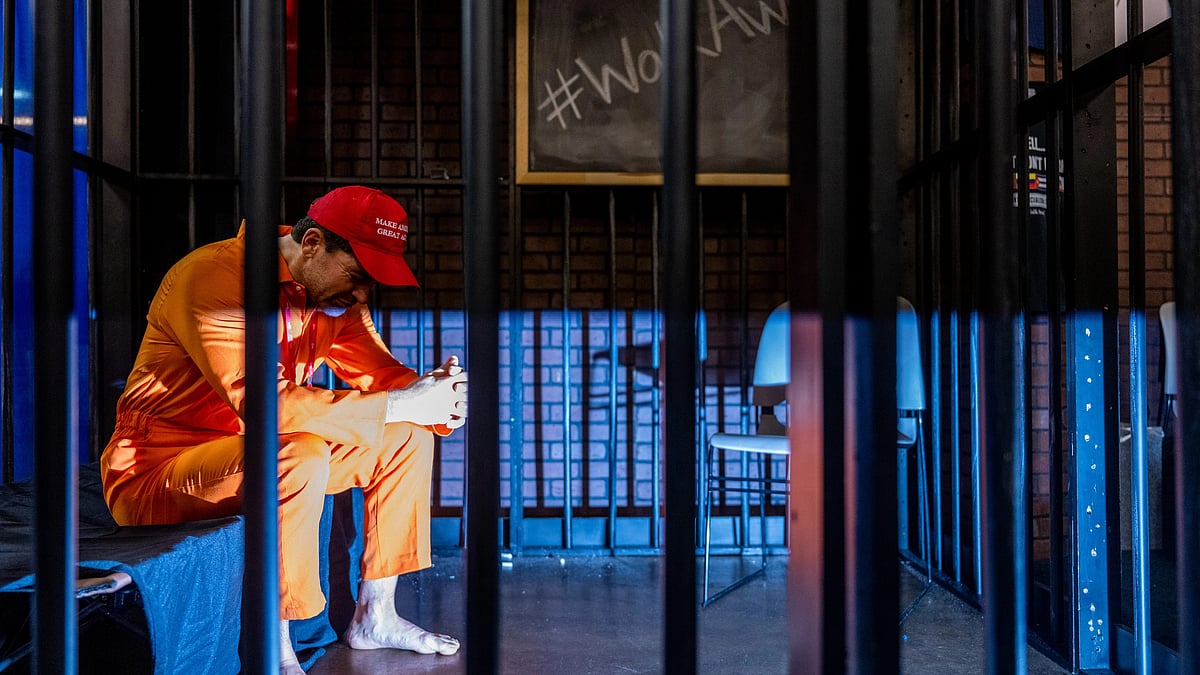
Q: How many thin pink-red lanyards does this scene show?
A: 1